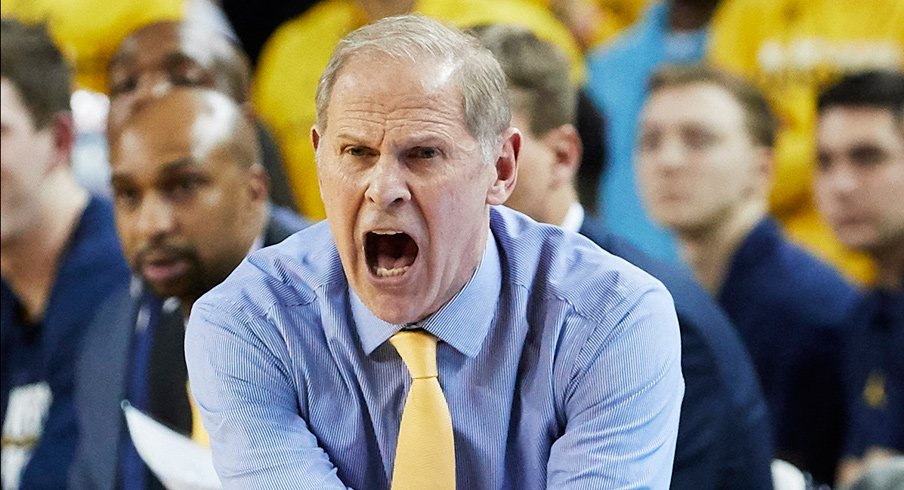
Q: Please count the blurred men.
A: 6